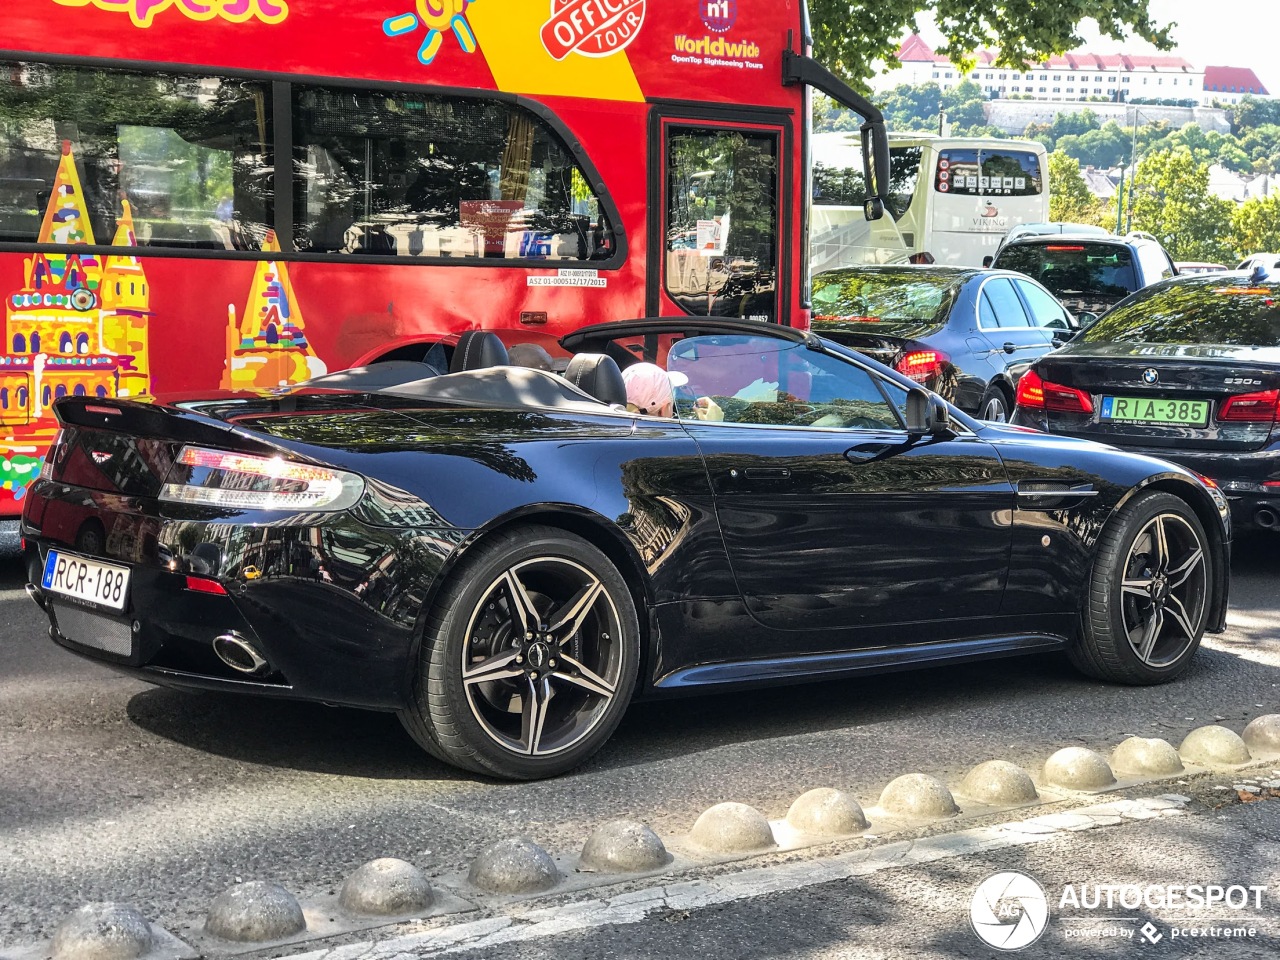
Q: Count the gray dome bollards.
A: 13